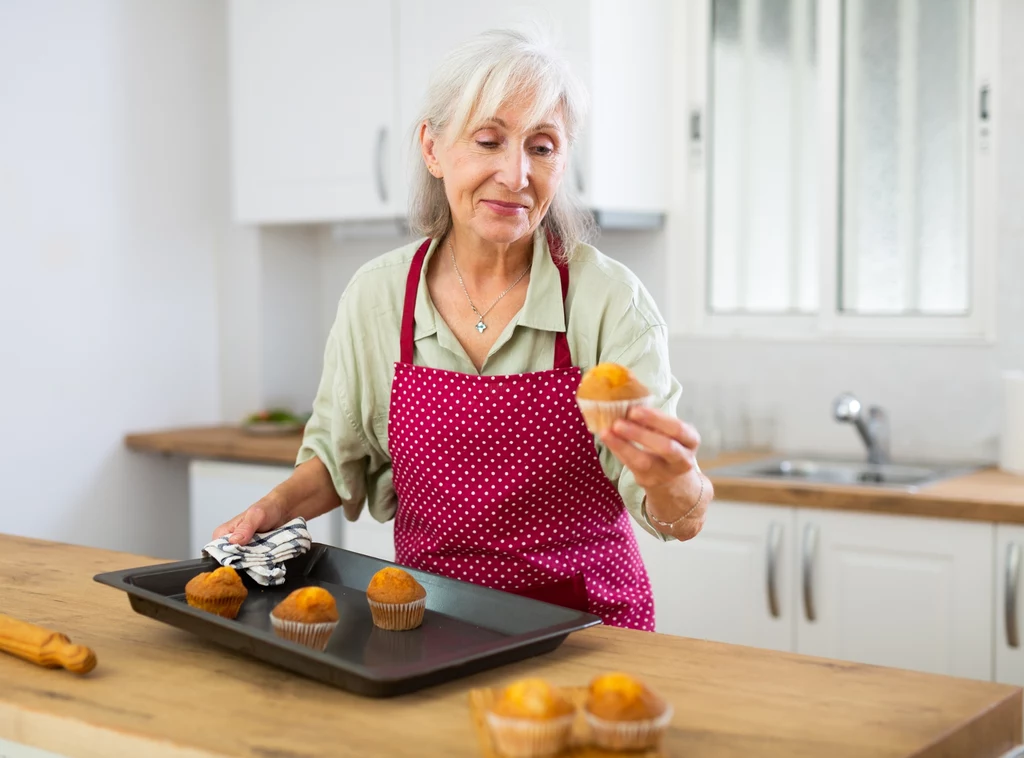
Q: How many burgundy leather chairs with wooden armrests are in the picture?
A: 0